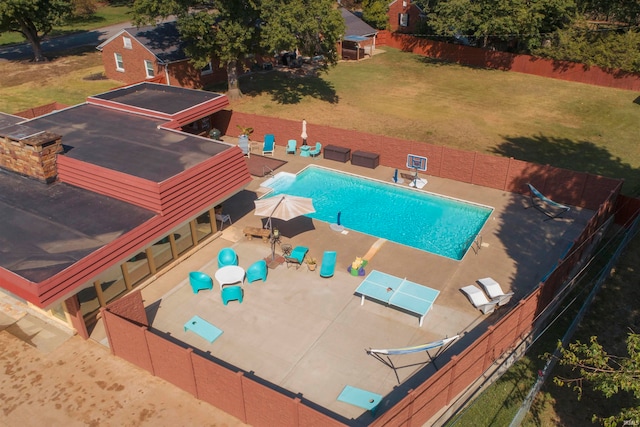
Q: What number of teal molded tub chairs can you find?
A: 4